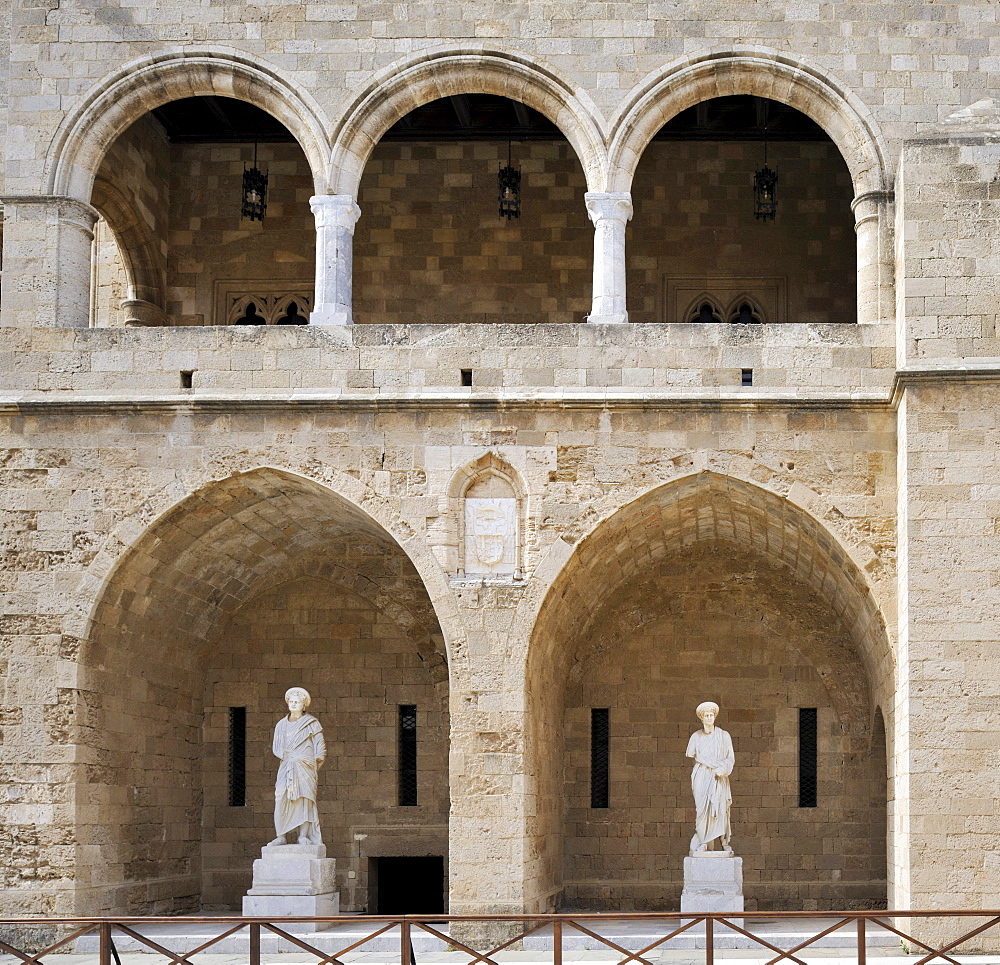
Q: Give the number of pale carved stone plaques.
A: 1